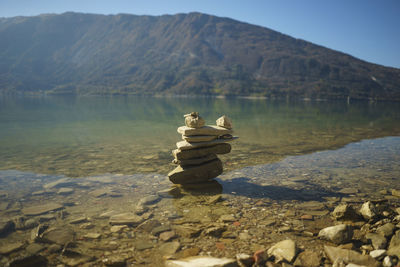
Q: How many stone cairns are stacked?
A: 1